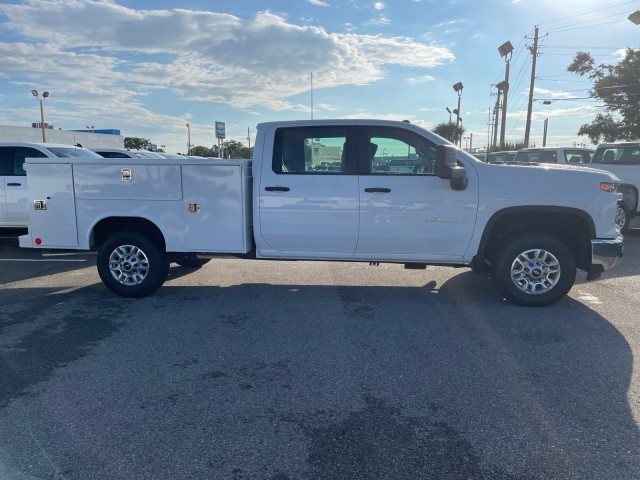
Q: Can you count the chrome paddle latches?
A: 3